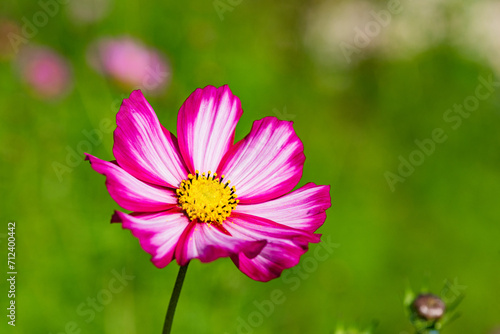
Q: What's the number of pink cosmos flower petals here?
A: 8